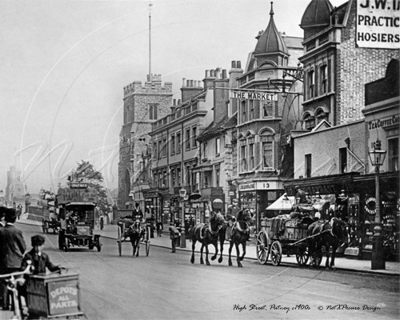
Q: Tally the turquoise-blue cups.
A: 0